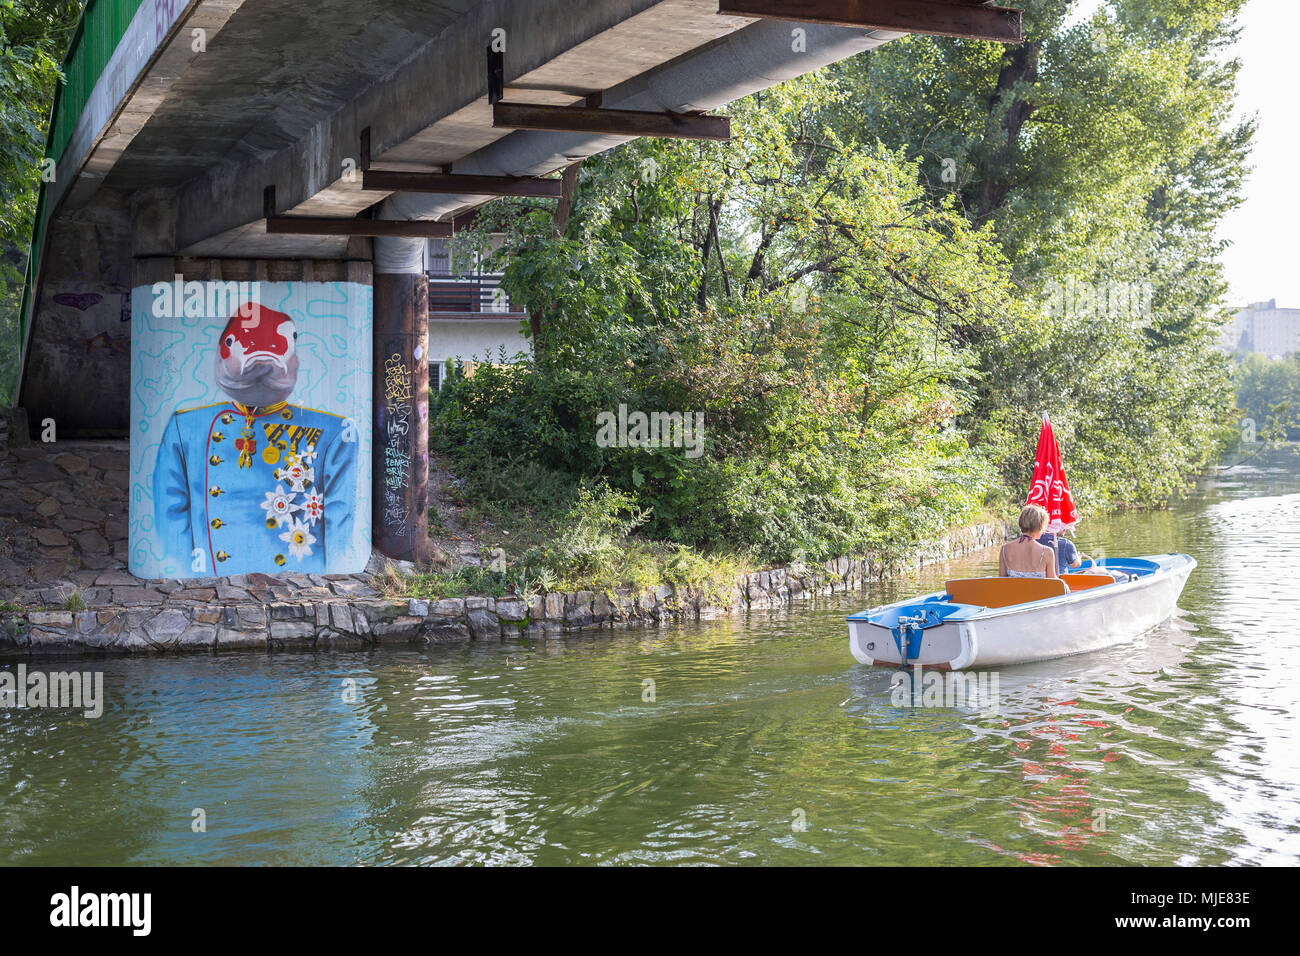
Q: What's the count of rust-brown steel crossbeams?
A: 4